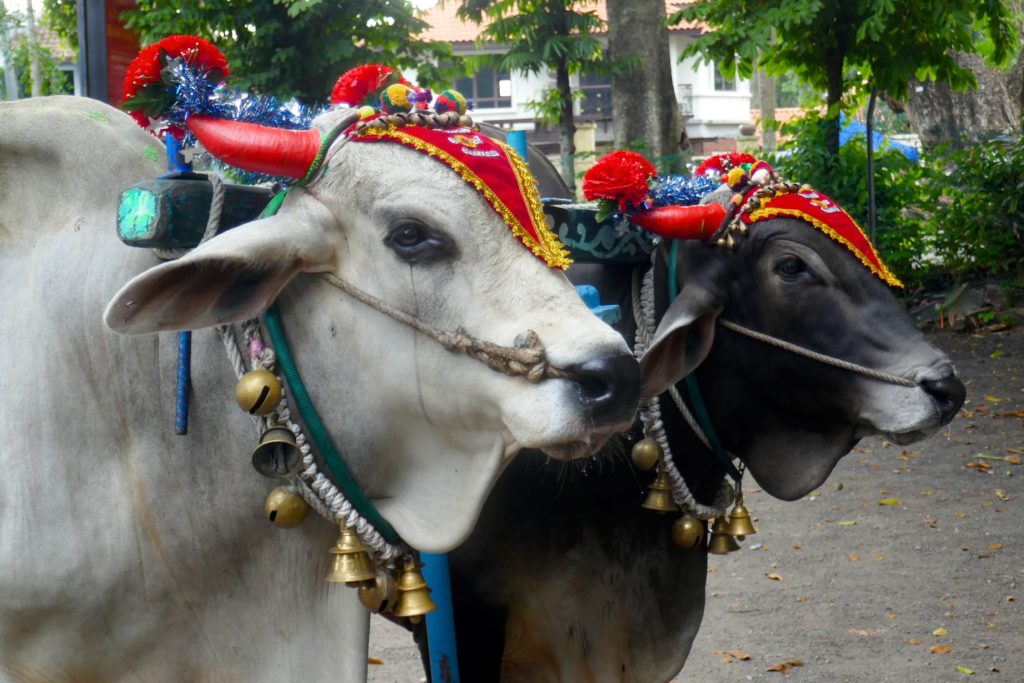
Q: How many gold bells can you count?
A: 11